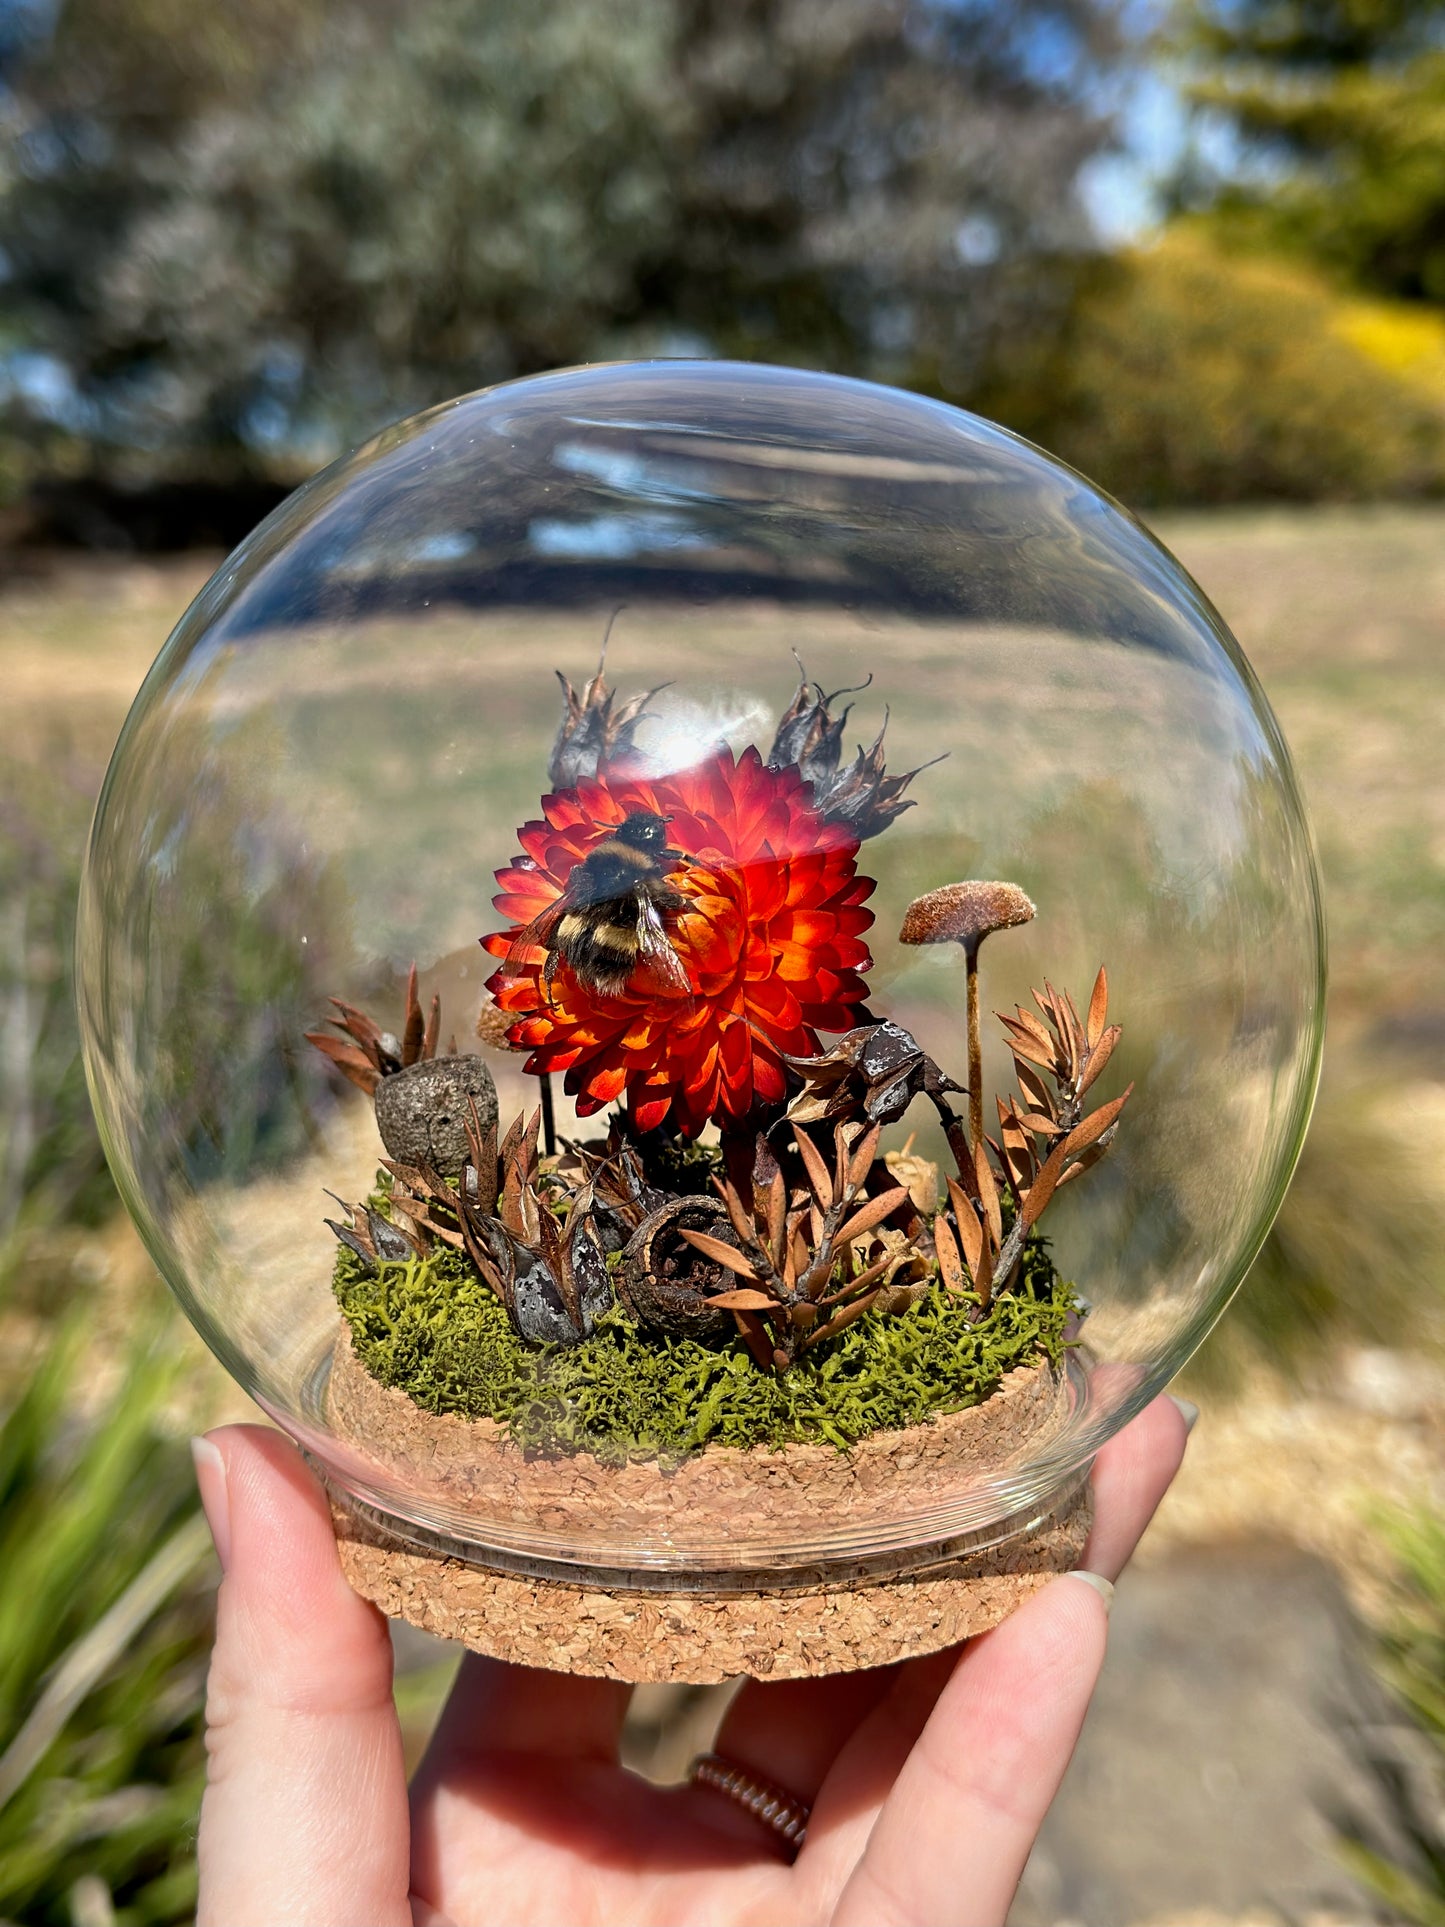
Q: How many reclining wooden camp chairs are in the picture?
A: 0